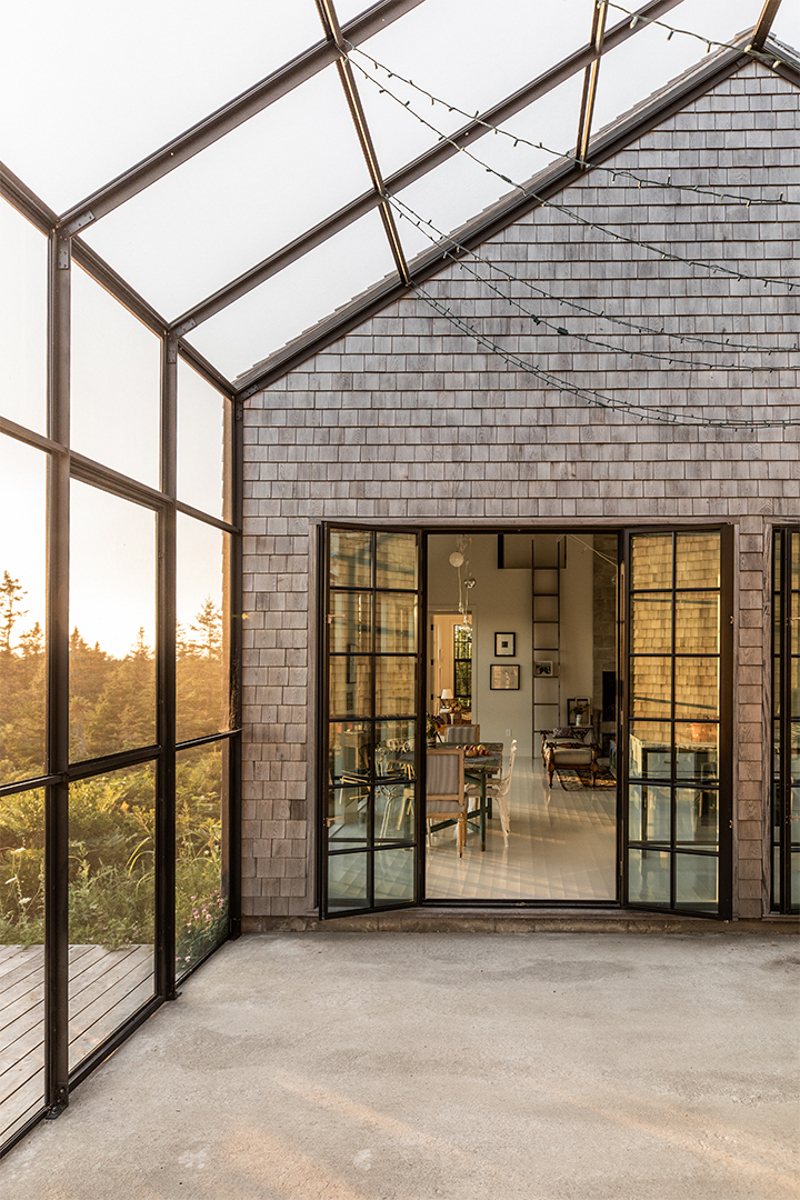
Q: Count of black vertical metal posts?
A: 3